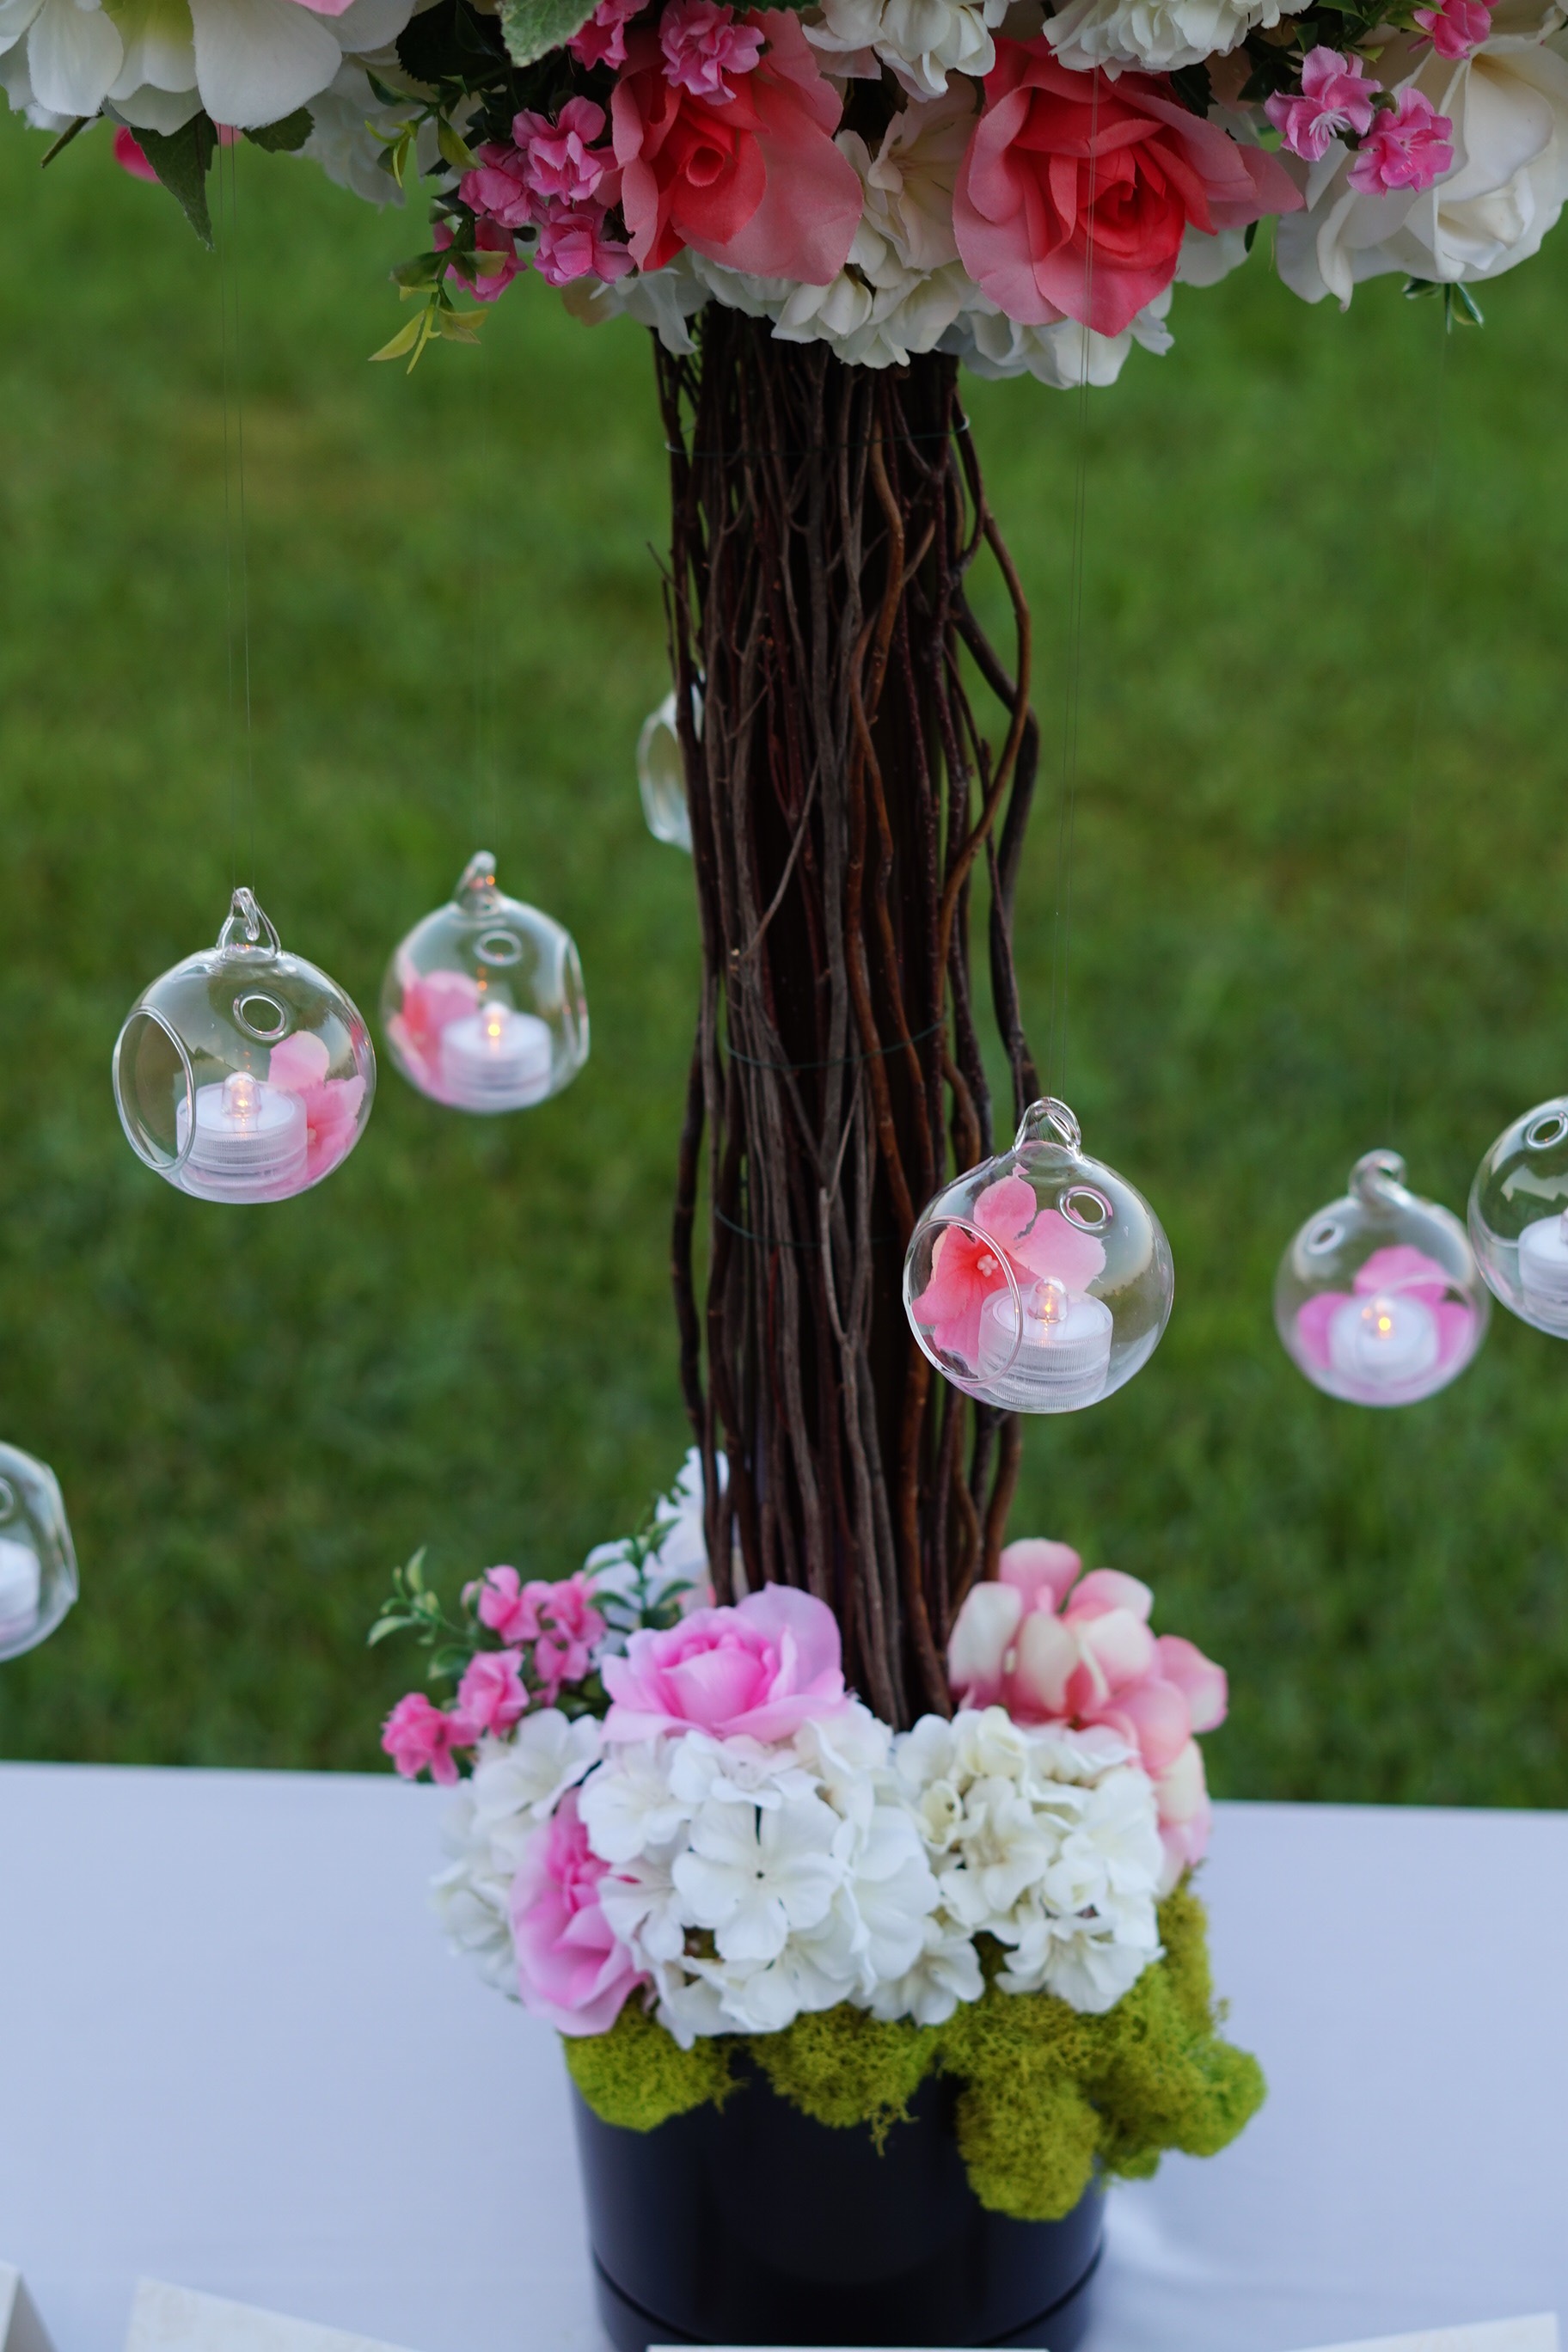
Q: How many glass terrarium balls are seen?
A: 7